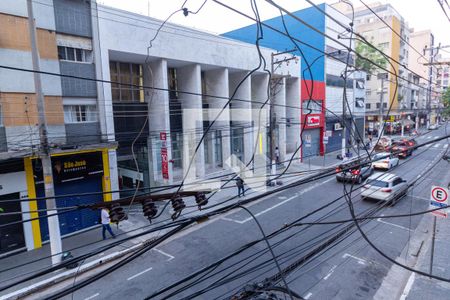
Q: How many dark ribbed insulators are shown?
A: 4